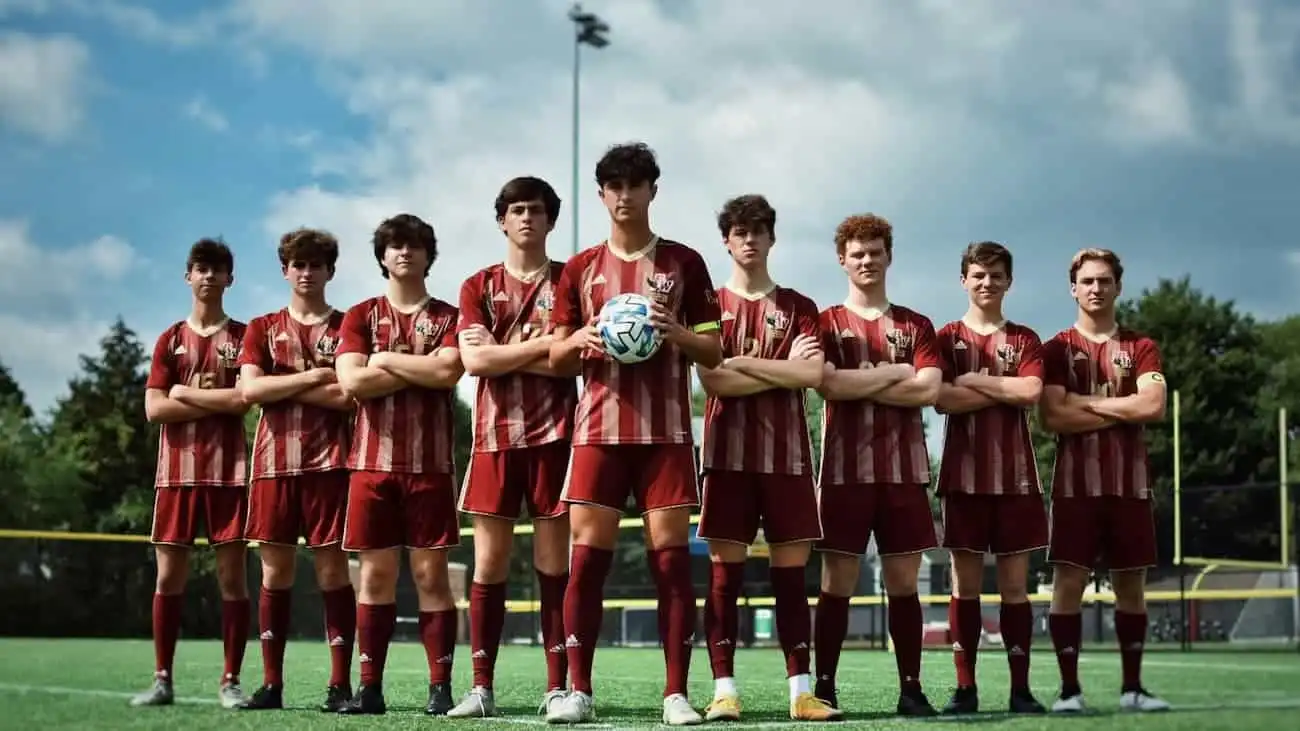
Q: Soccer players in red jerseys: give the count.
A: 9